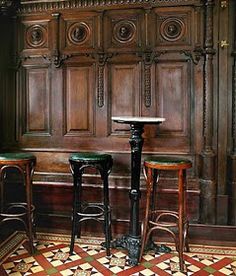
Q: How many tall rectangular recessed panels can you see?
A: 4